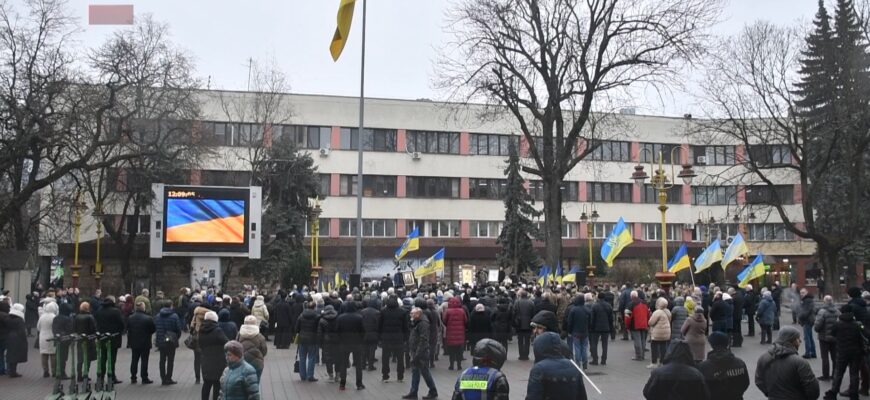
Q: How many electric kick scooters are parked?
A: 5